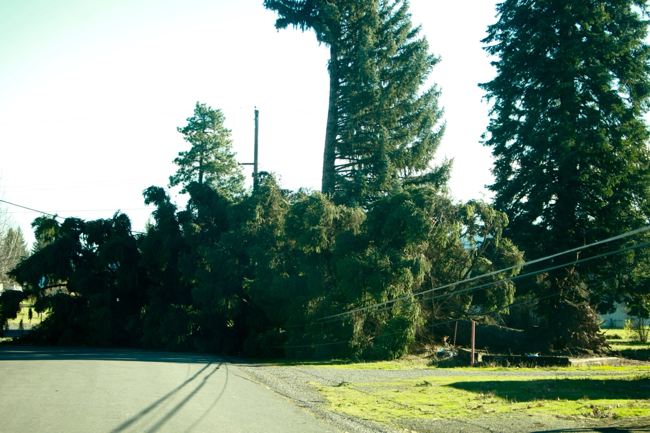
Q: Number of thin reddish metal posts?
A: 2